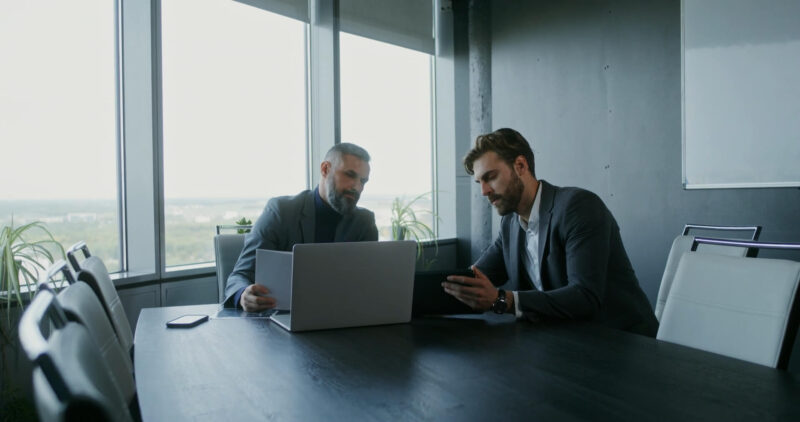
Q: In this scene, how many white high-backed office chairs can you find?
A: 6